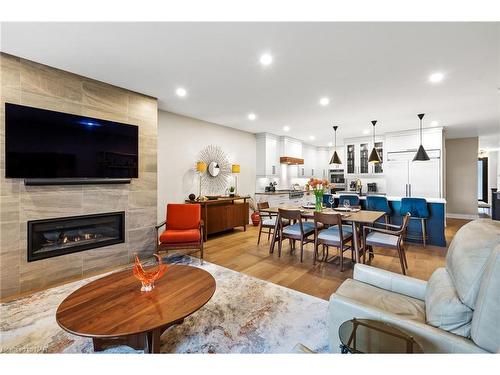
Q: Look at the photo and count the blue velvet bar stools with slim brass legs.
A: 4